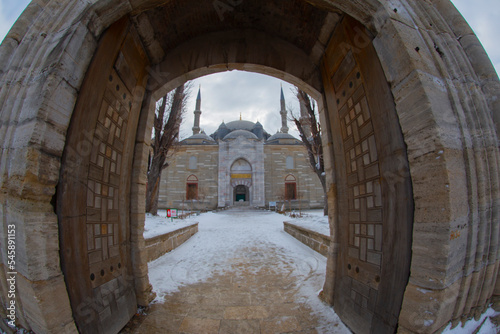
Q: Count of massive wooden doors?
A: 2